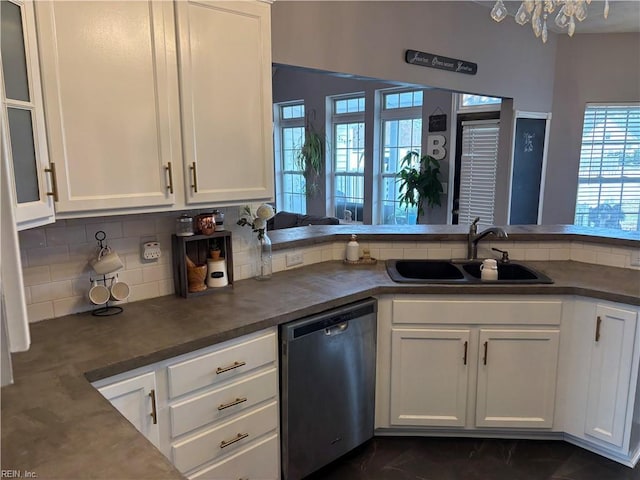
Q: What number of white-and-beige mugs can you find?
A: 3